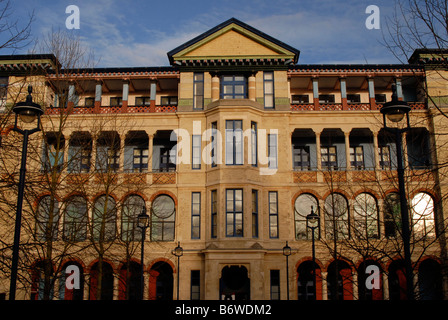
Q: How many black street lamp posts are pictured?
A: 6